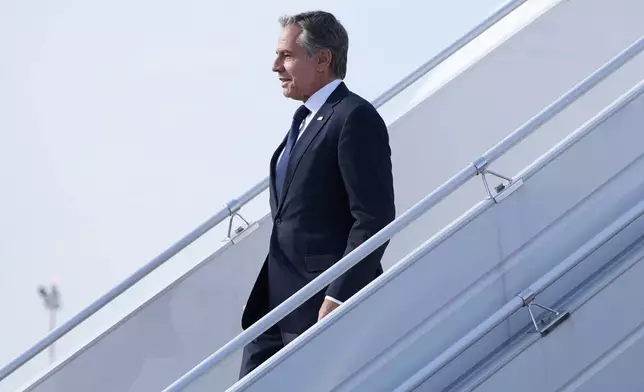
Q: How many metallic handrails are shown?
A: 3